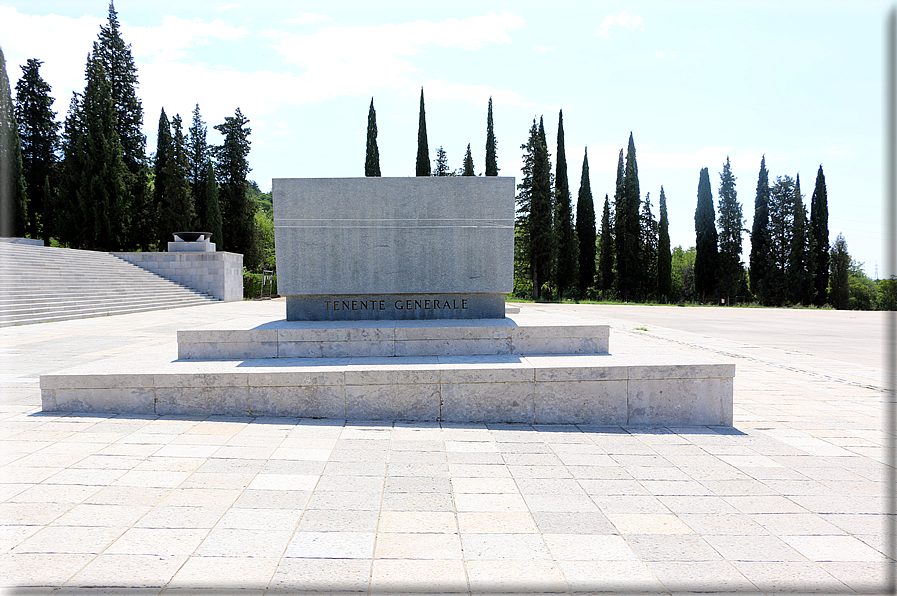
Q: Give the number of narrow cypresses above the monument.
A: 3